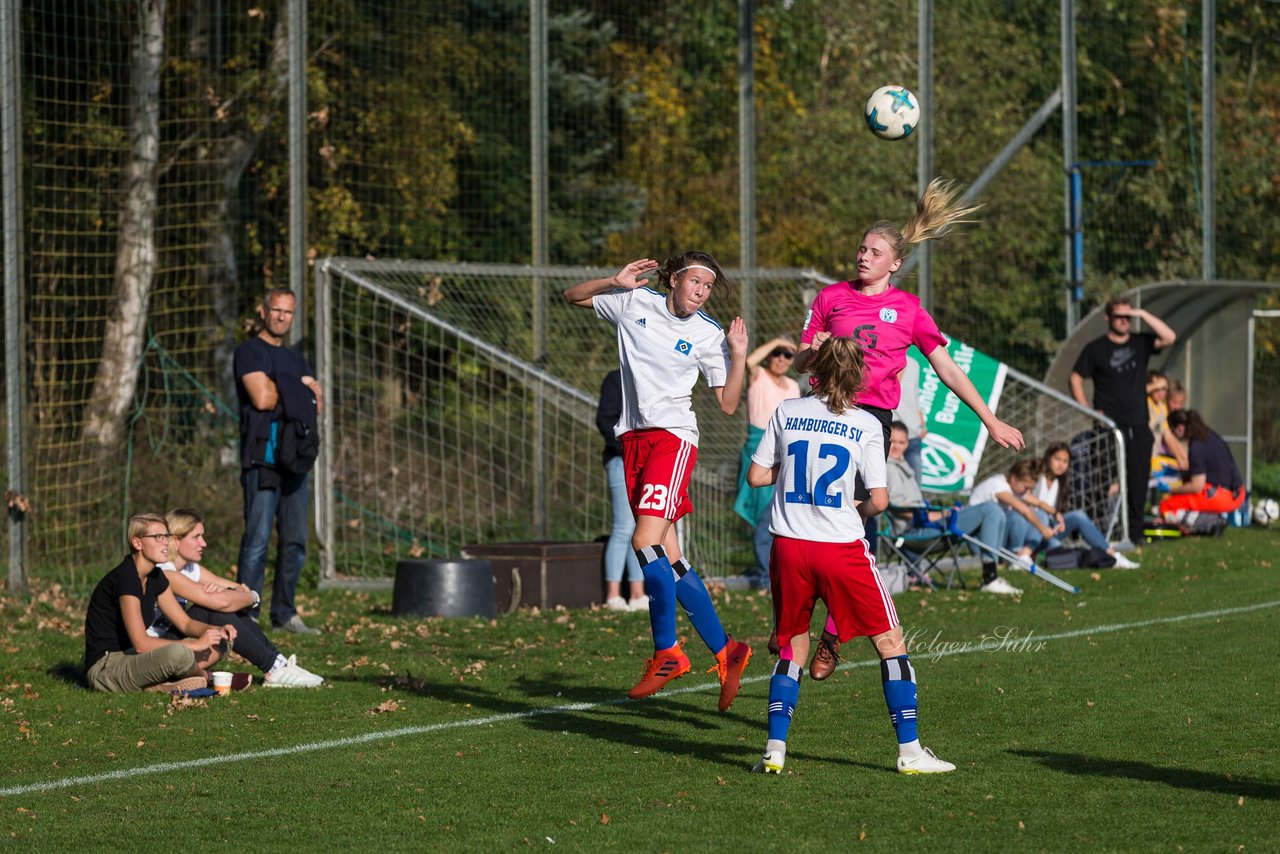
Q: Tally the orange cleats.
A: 2